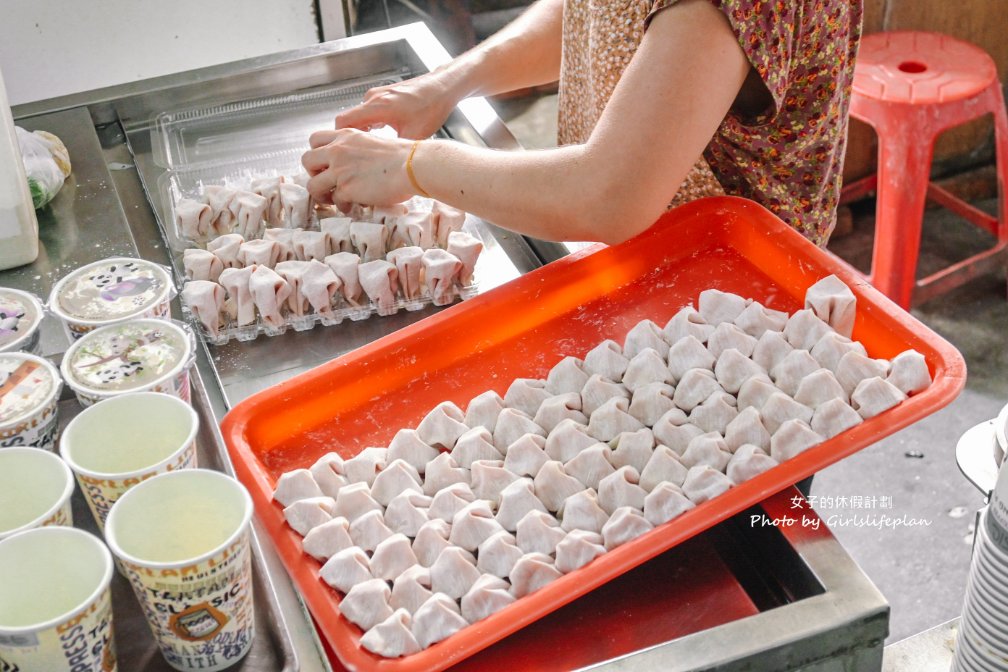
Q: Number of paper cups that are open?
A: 4